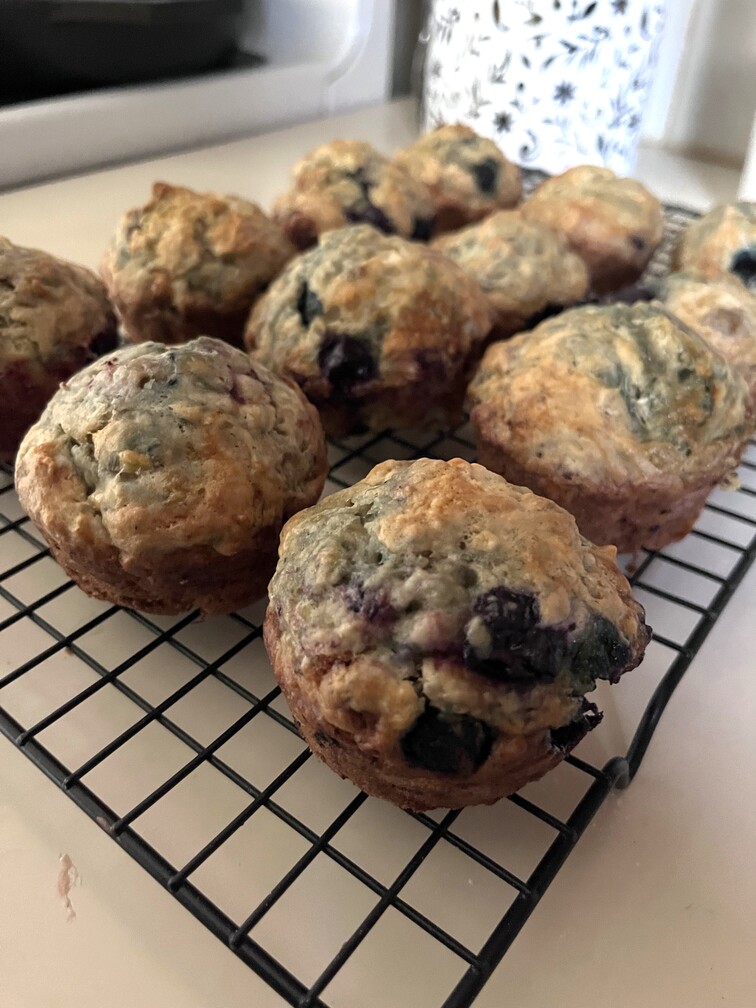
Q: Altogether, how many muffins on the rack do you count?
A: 12